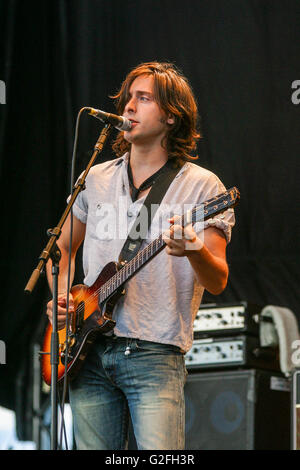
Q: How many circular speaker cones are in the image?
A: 2